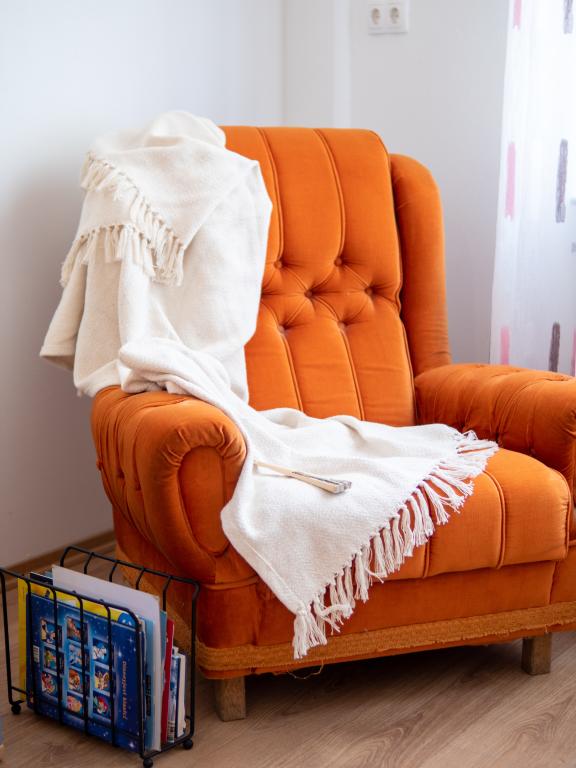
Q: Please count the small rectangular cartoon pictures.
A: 10